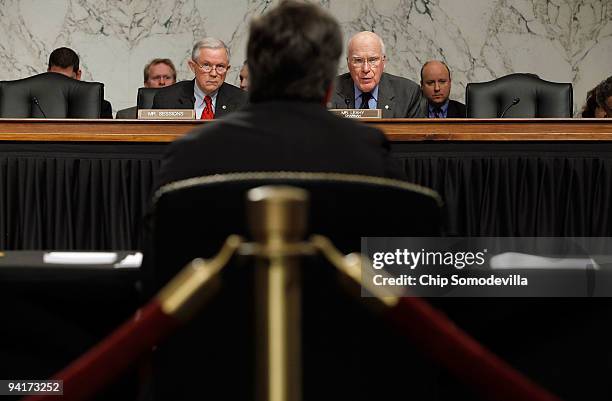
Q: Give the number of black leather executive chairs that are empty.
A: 2